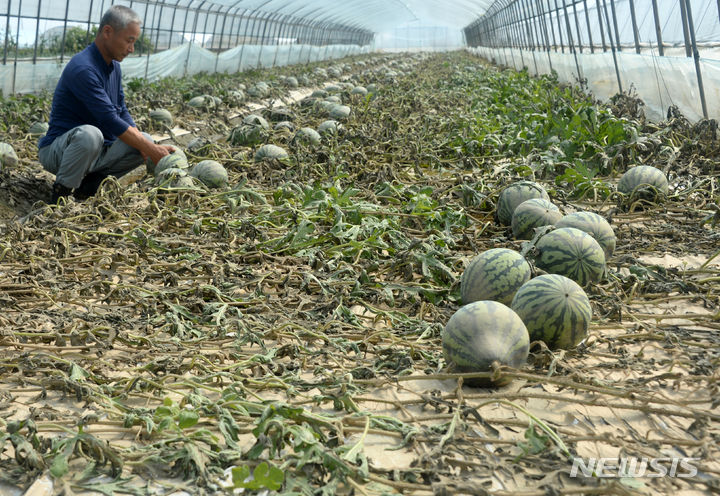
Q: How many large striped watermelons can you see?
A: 8